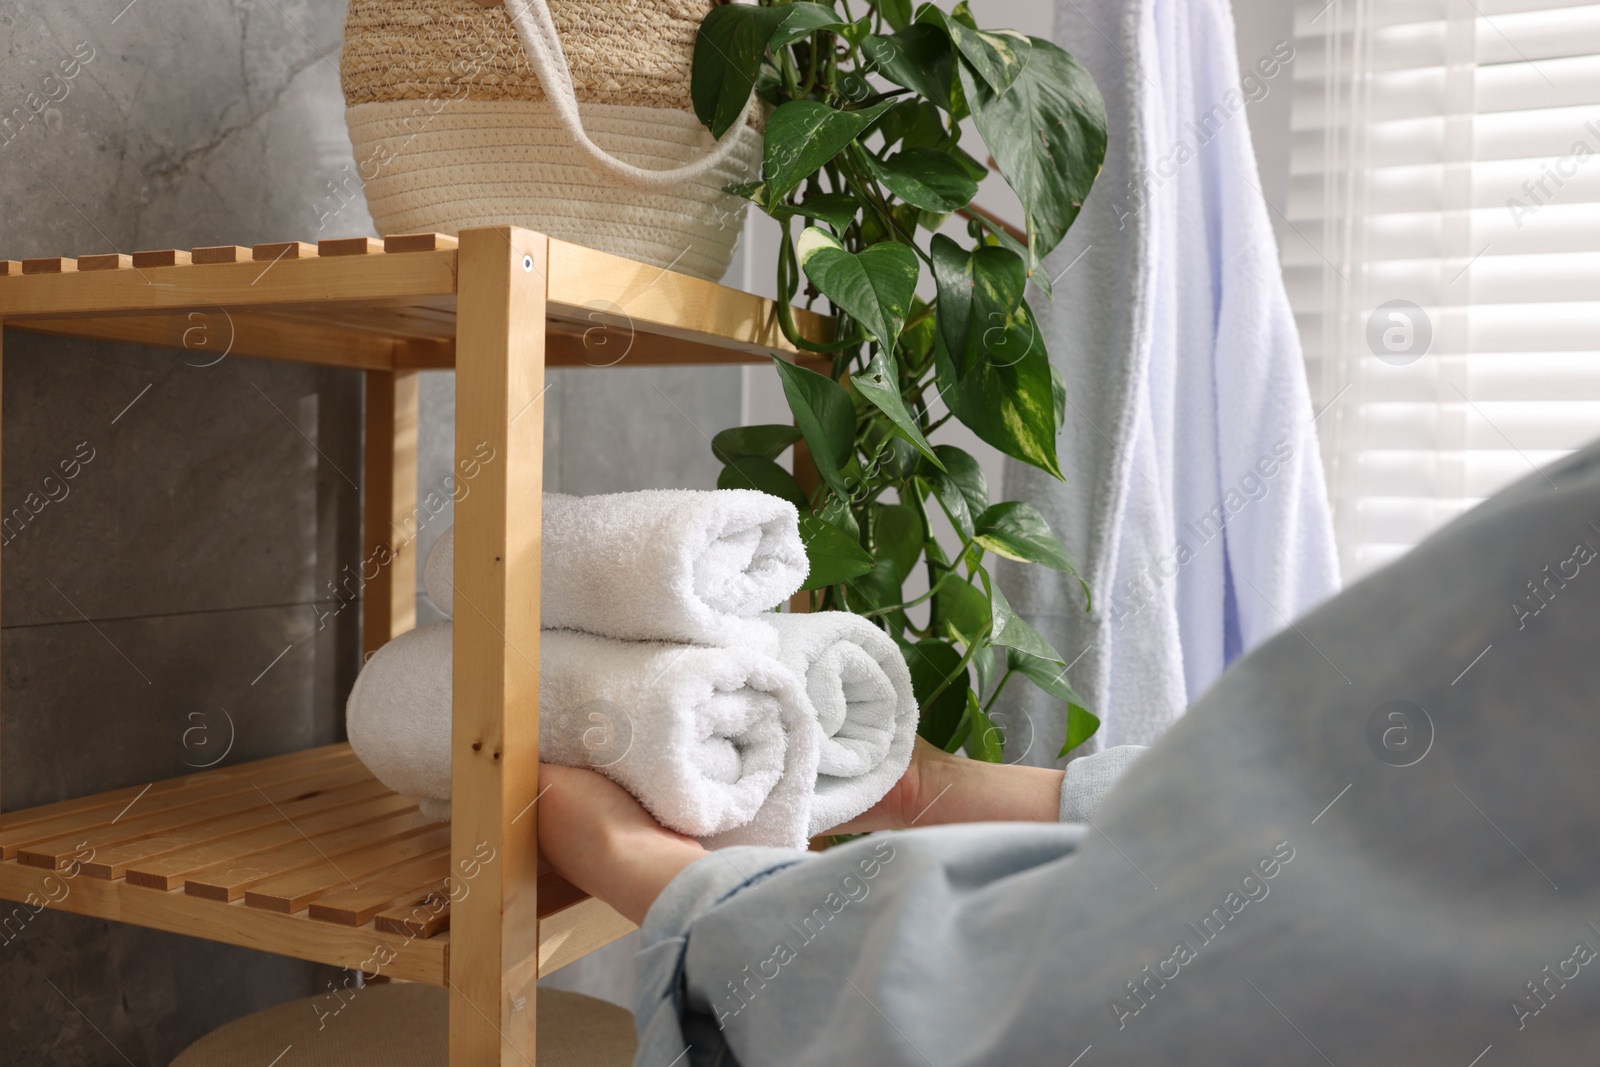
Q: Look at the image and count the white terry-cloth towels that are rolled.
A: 3